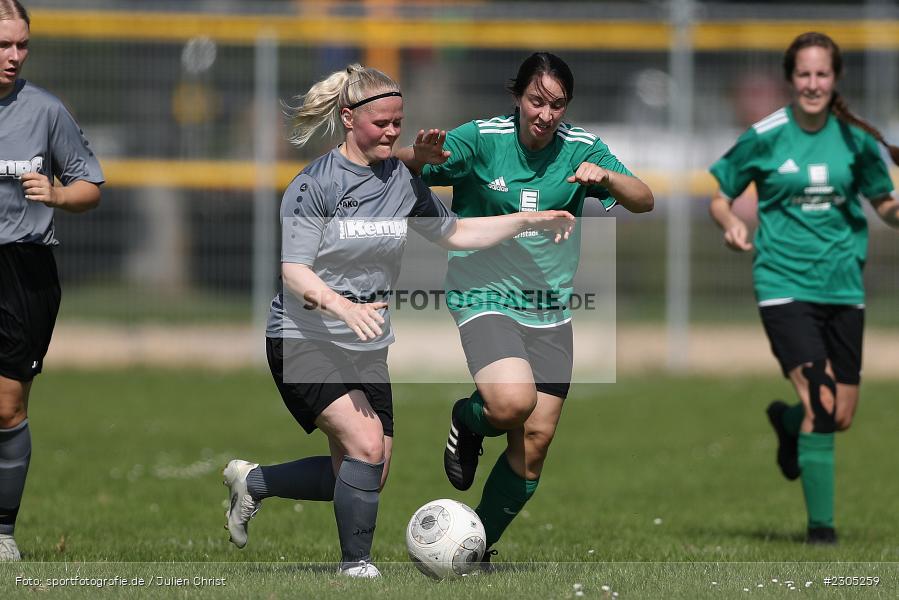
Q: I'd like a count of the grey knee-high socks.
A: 3